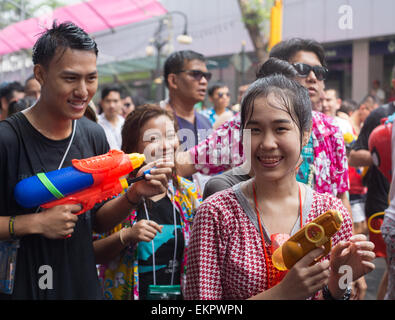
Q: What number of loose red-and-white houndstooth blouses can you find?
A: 1